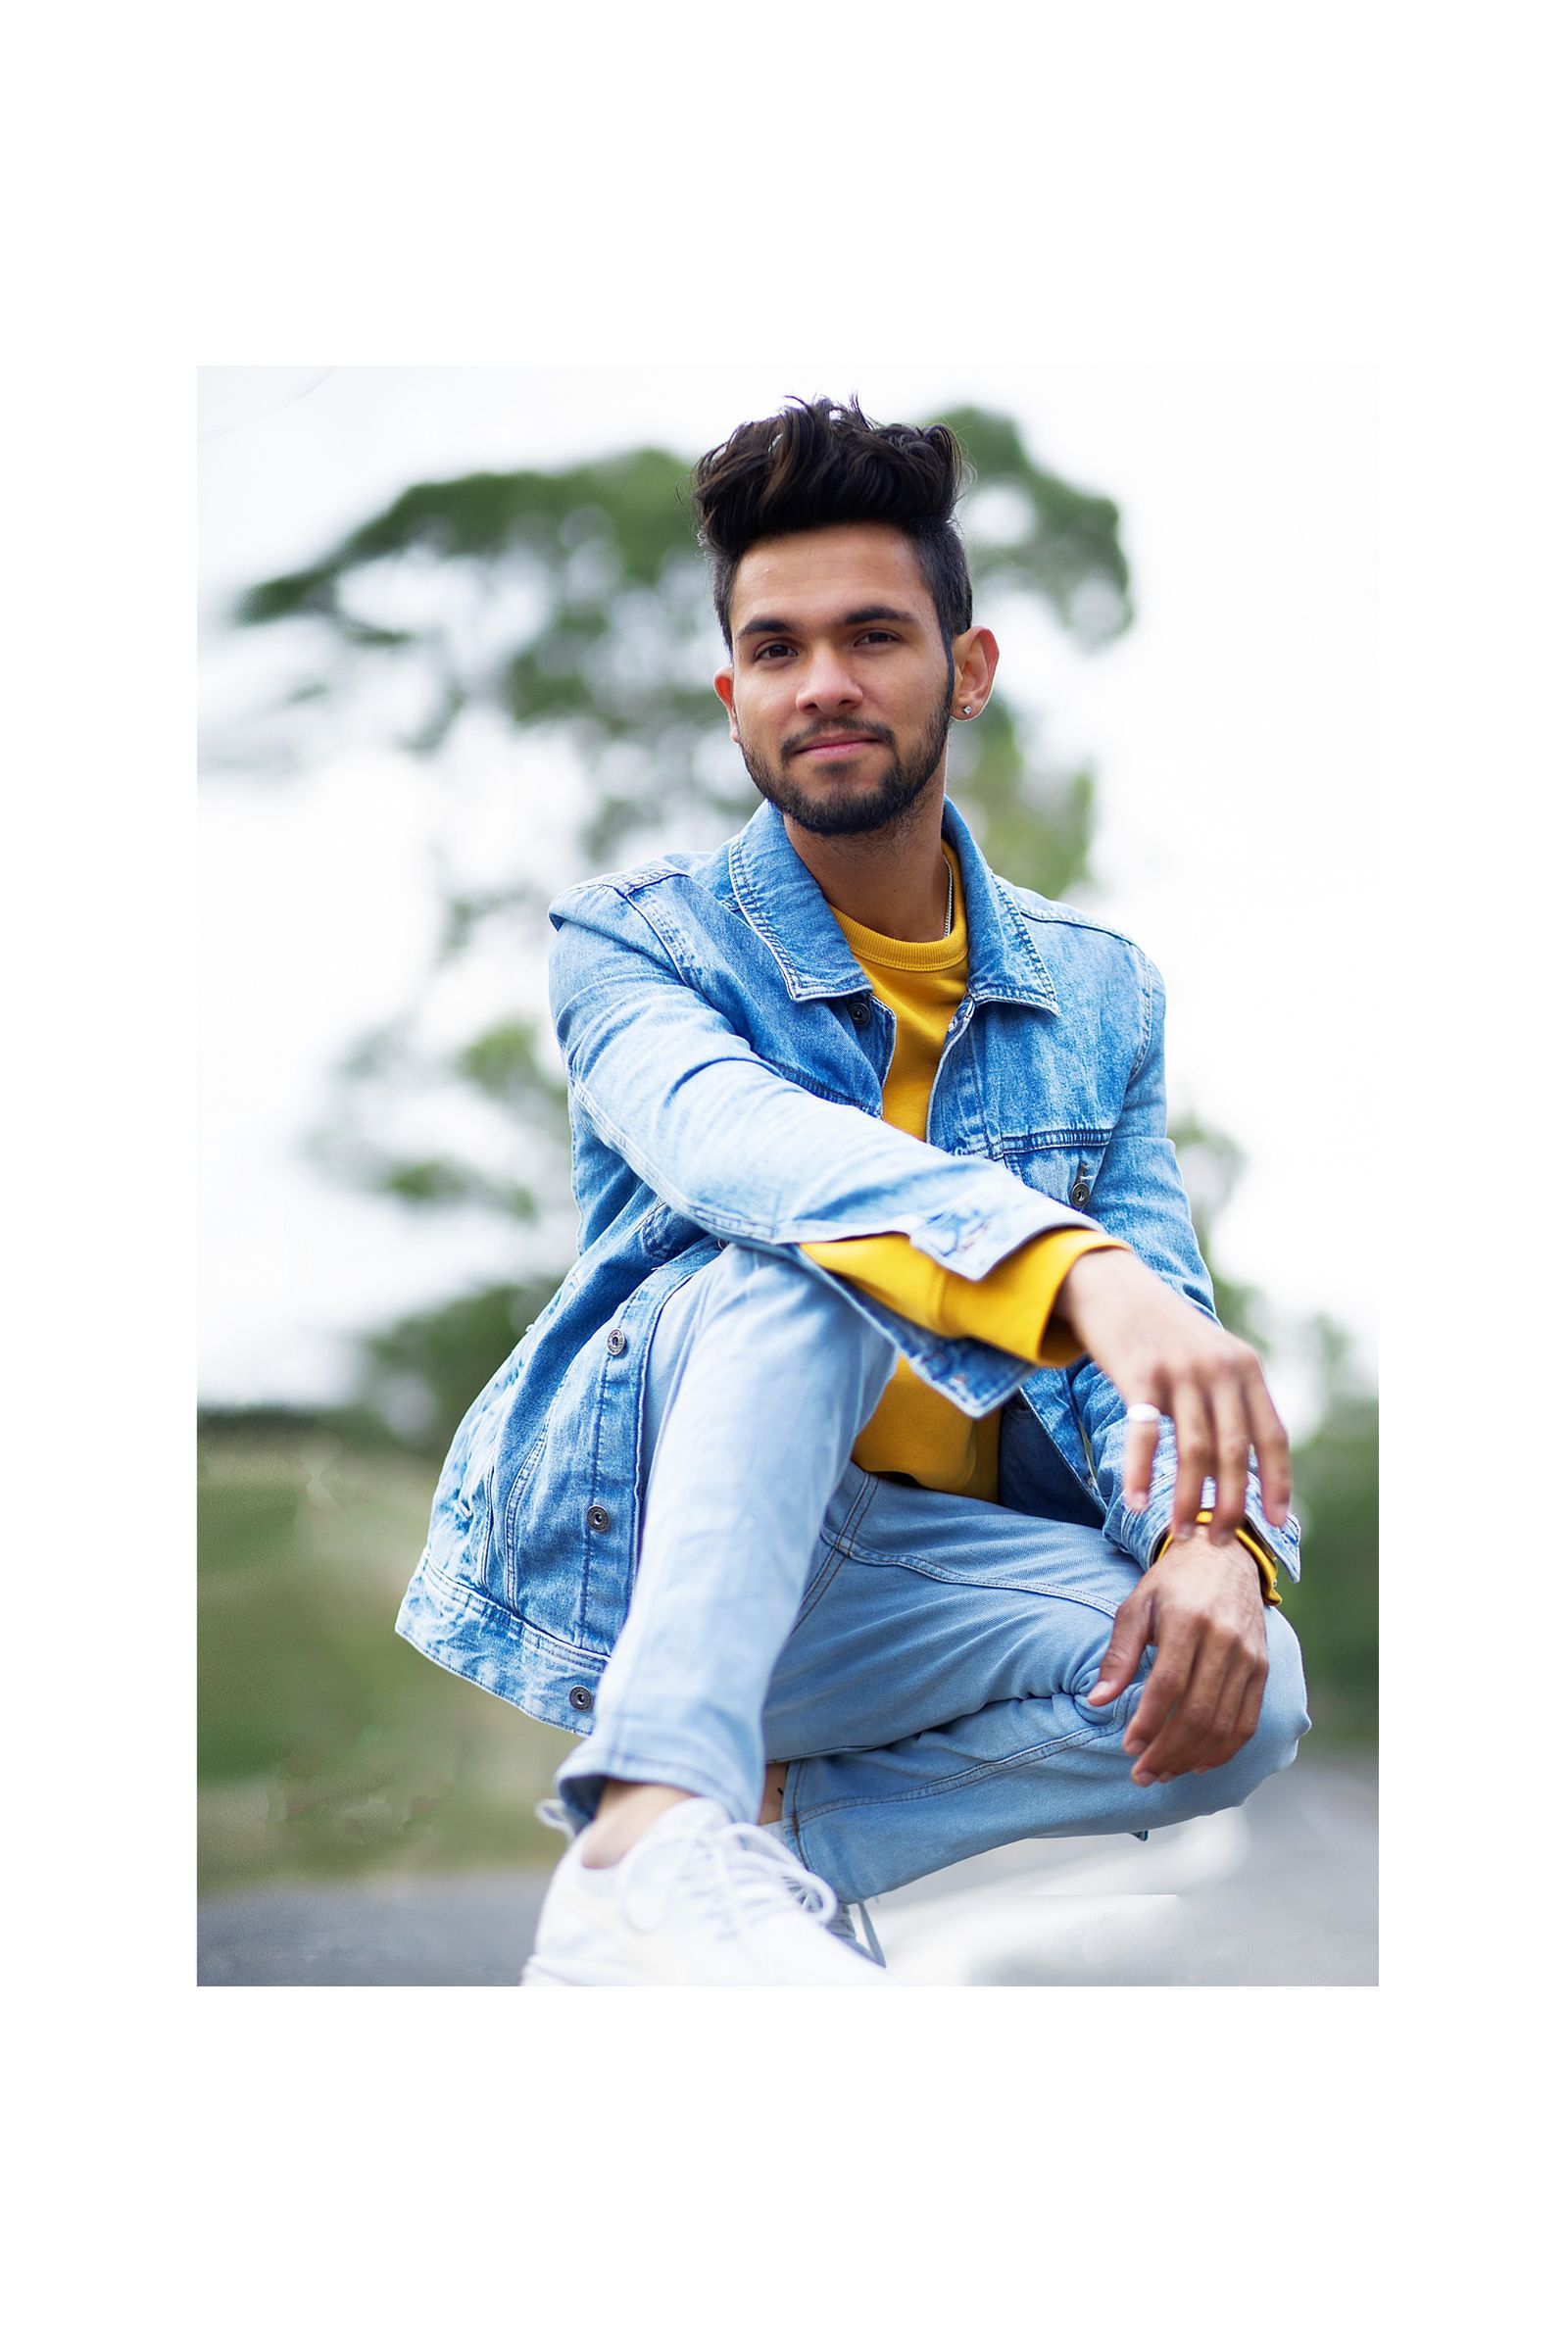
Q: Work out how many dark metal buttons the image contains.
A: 5